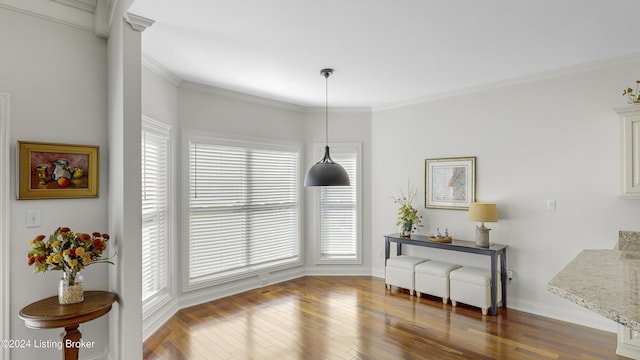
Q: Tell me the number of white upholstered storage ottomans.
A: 3